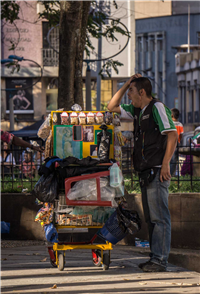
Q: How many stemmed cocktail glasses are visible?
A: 0